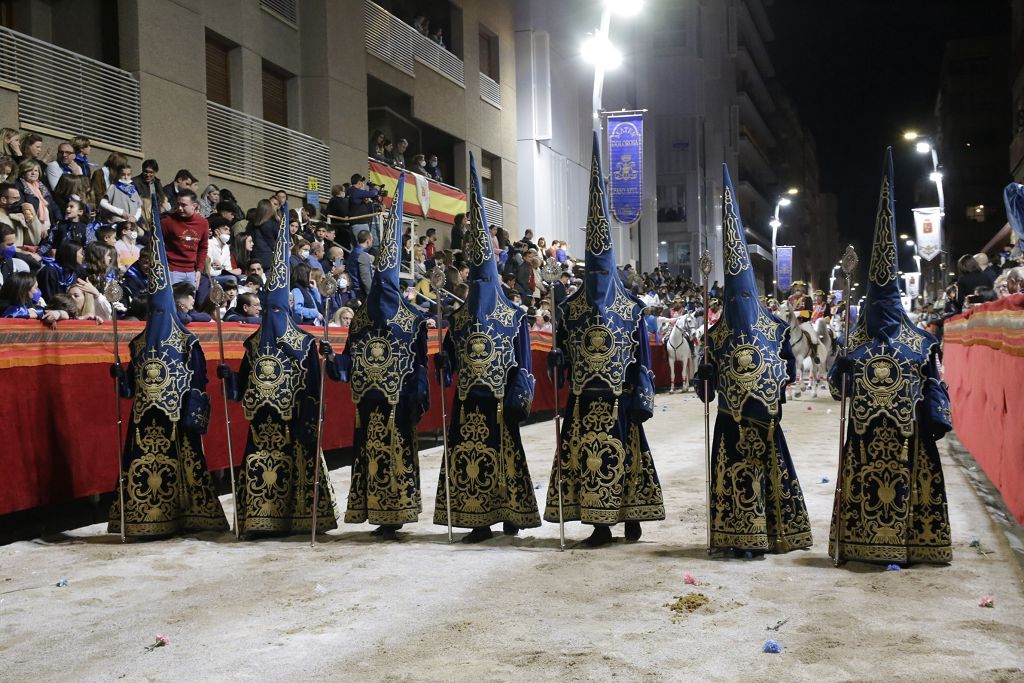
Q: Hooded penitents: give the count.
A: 7